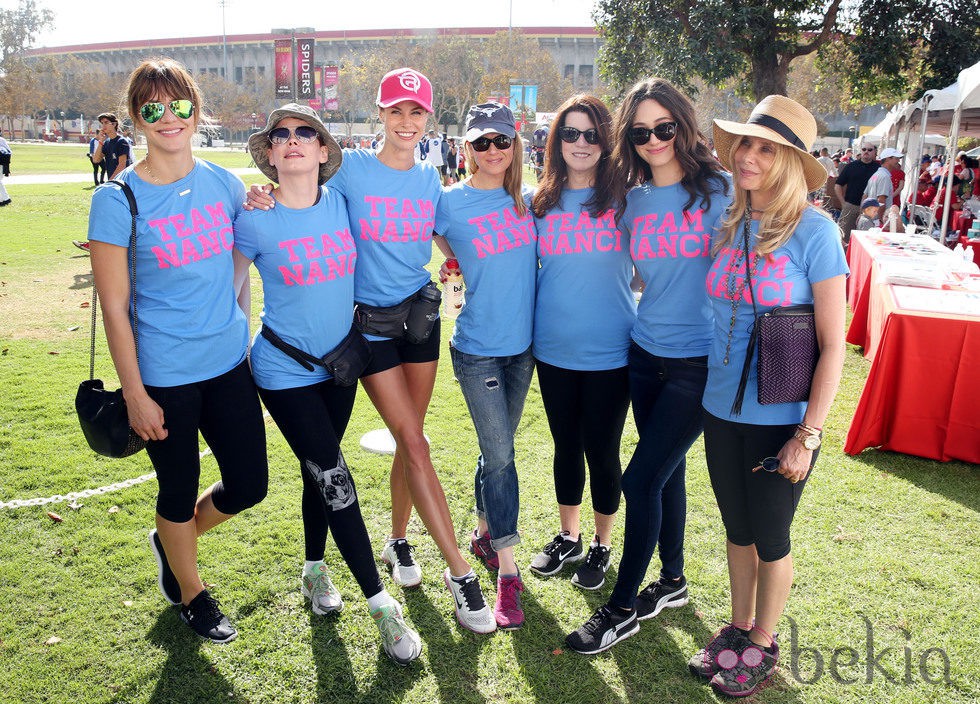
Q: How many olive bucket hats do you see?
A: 1